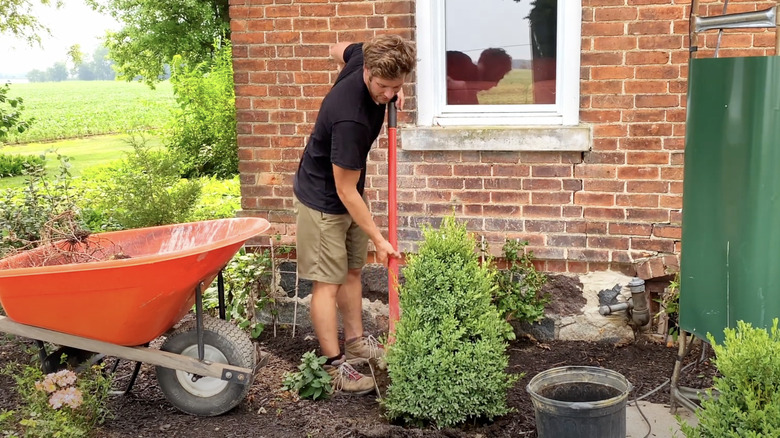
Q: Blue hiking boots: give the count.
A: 0